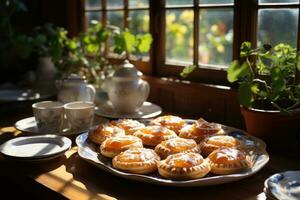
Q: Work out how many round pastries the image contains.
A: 11